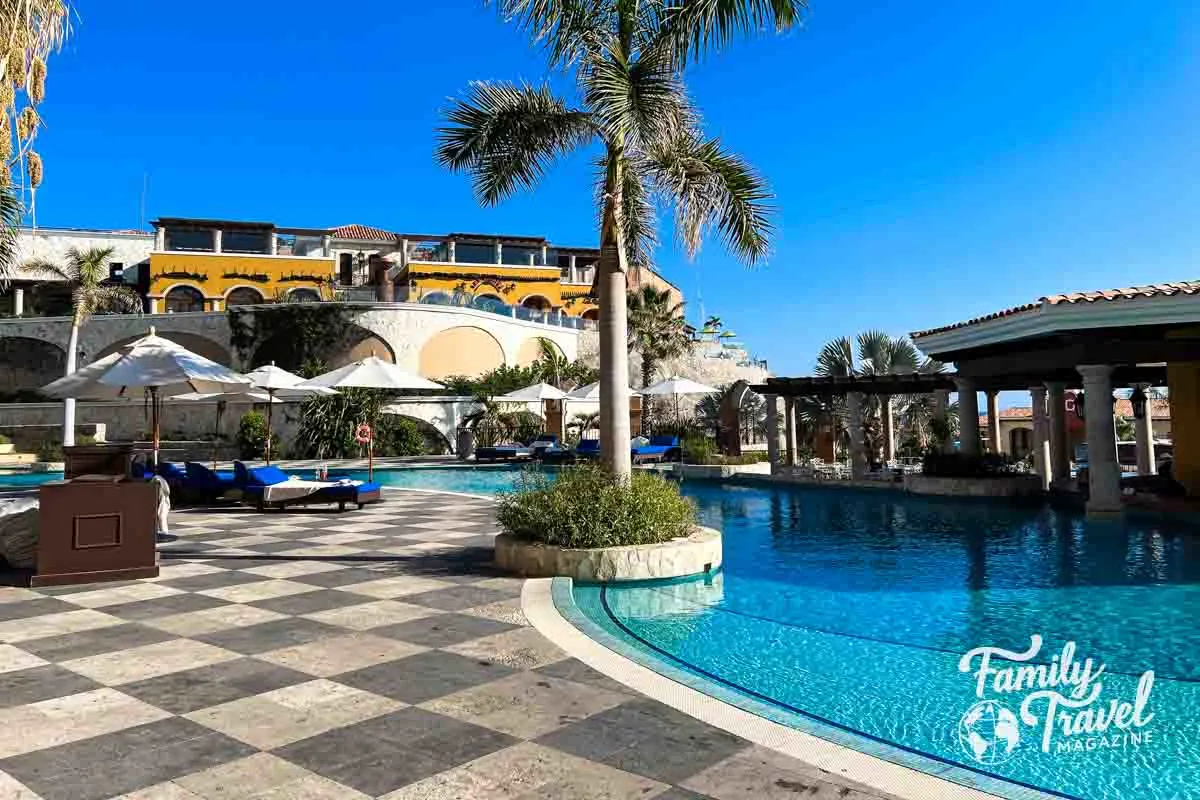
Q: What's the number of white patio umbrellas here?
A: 7